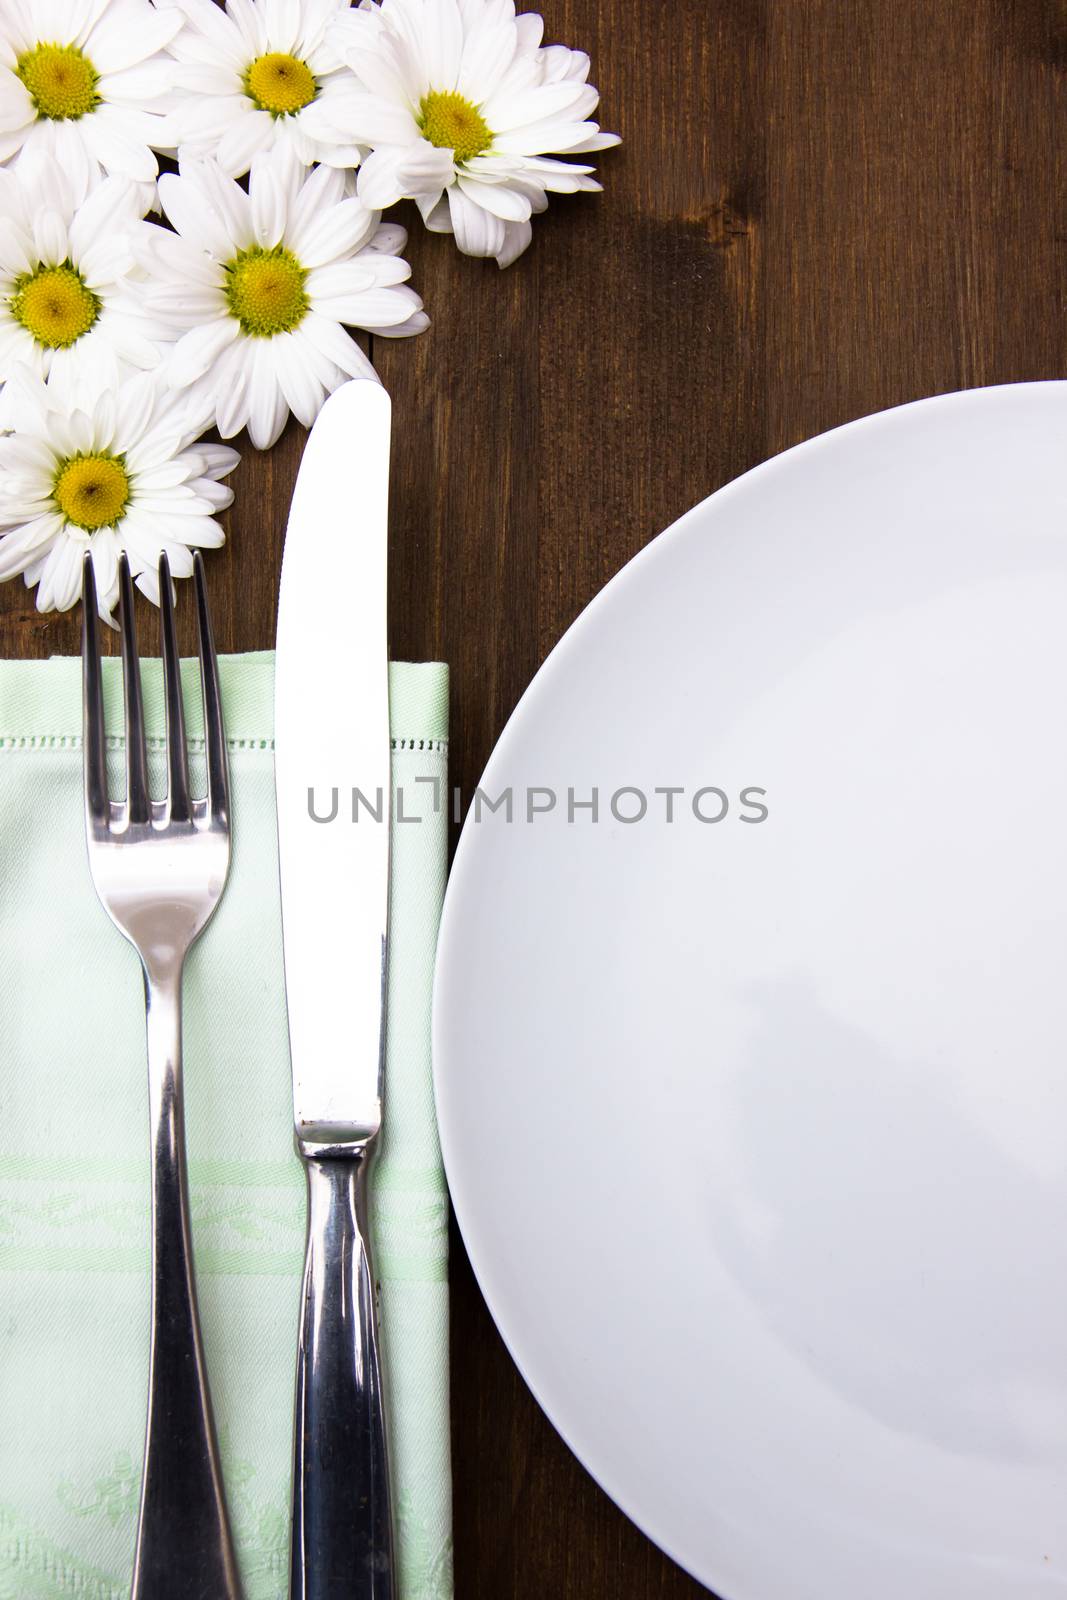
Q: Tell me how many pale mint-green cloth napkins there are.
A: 1